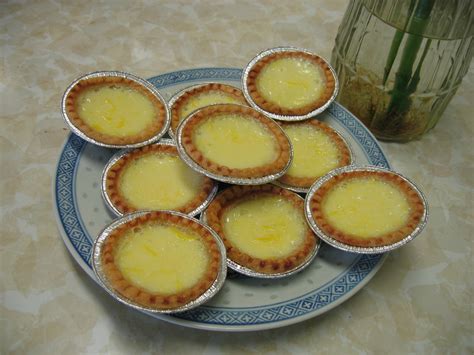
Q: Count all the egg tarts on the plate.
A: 9